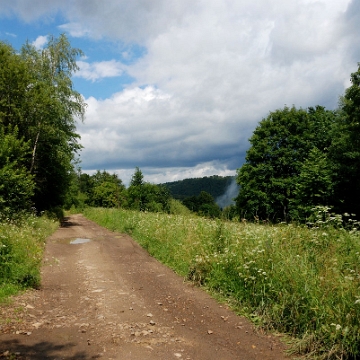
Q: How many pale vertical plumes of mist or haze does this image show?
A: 1